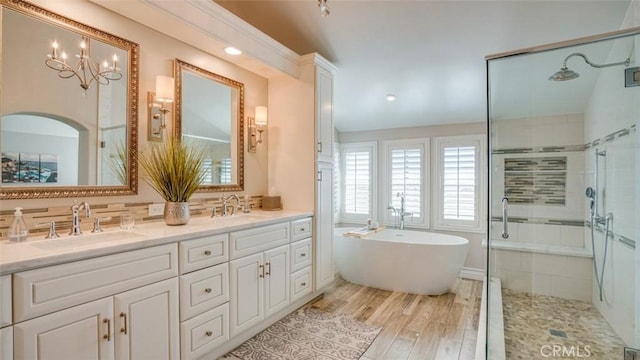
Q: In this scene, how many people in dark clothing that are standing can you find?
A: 0